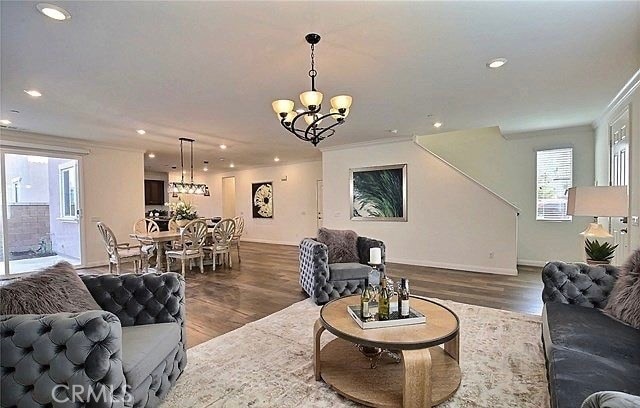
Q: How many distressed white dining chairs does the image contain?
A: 6